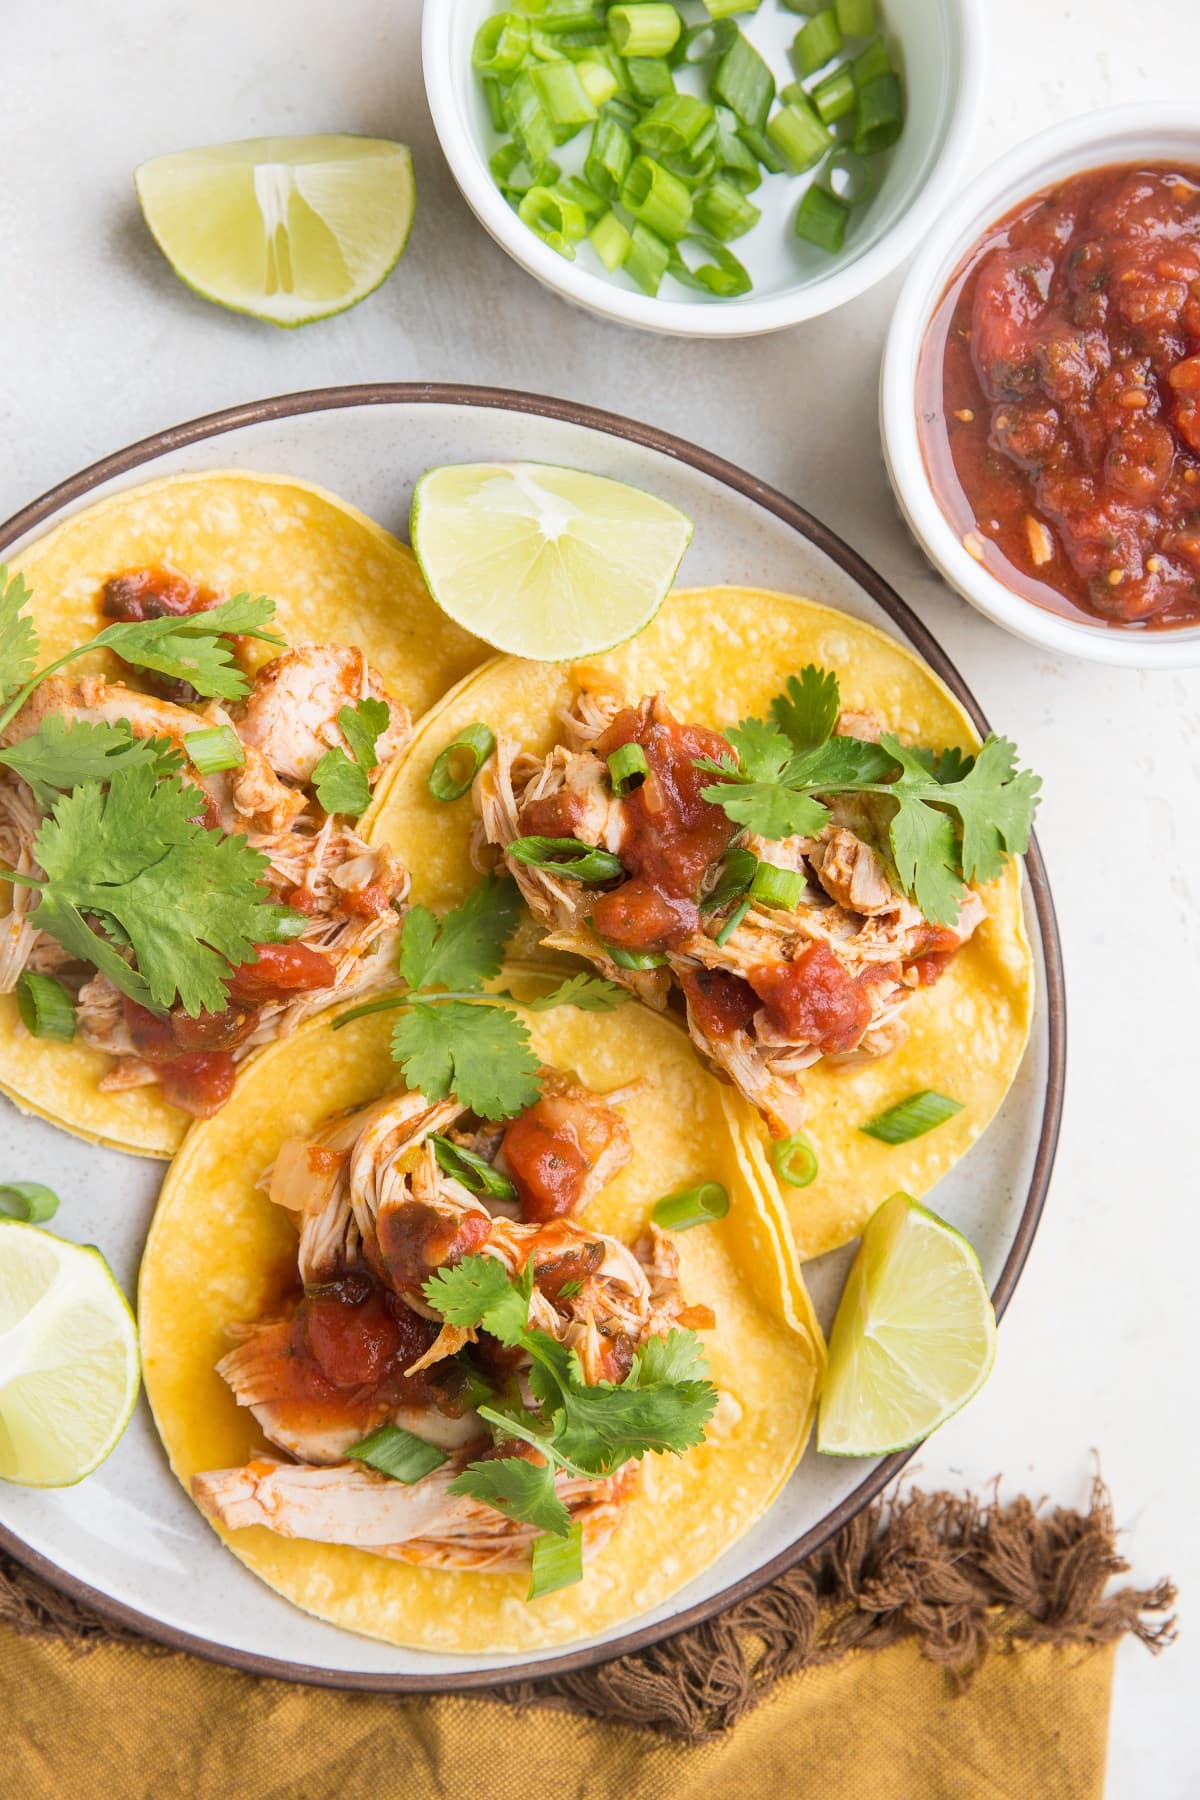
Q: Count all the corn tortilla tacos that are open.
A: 3